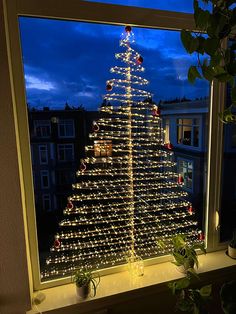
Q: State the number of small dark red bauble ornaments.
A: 12